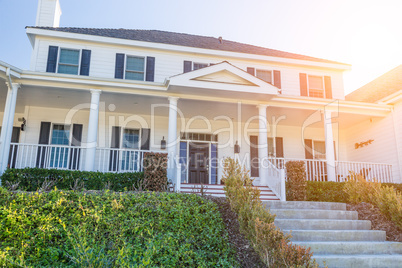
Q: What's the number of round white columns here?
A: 5